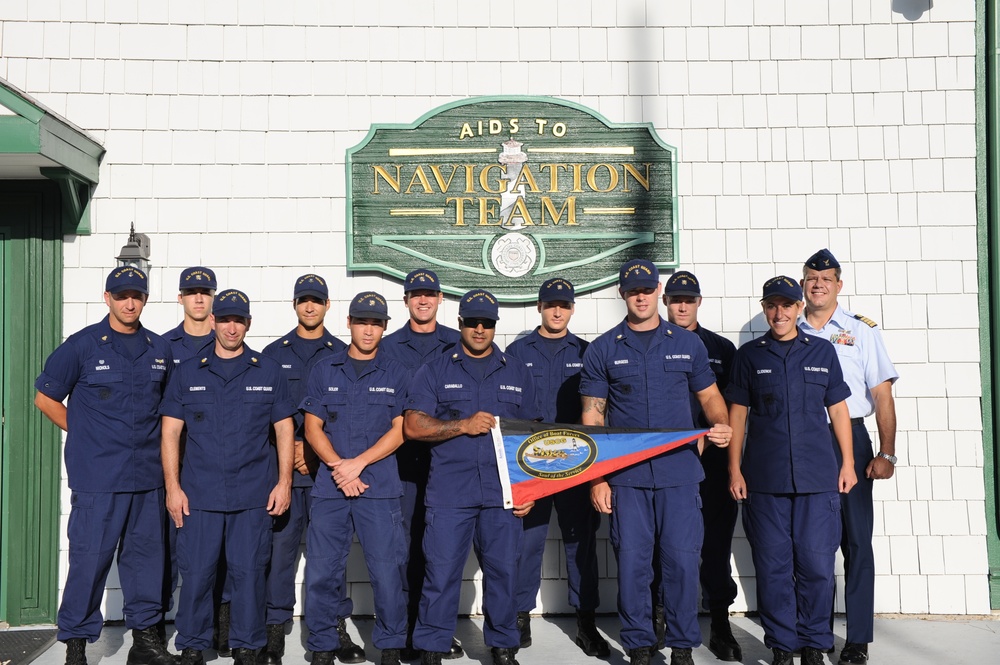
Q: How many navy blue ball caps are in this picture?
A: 11